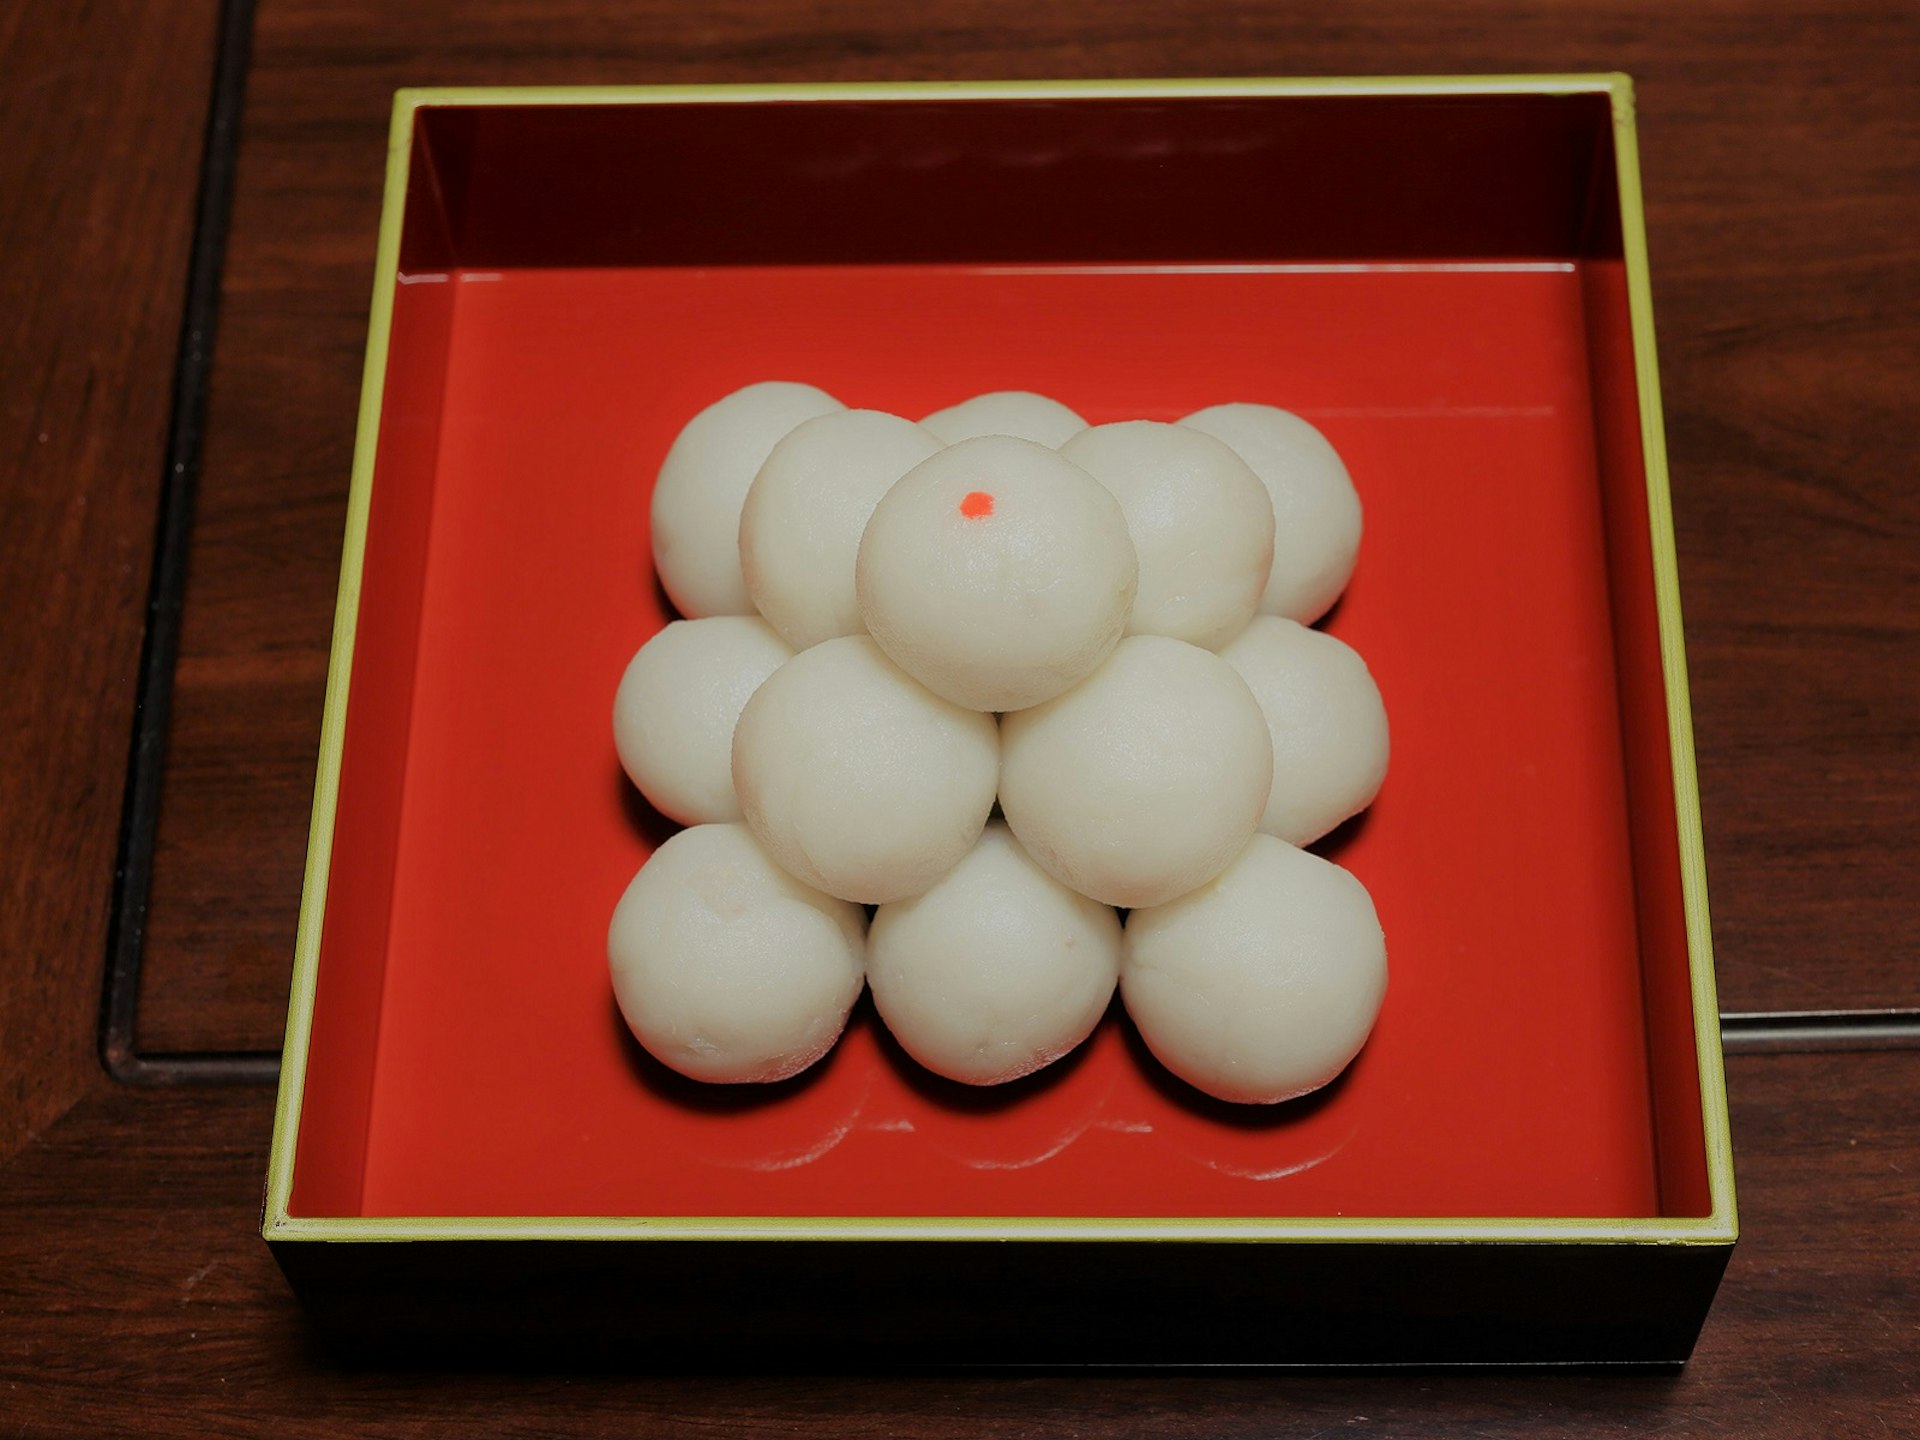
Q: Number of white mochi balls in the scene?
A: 13